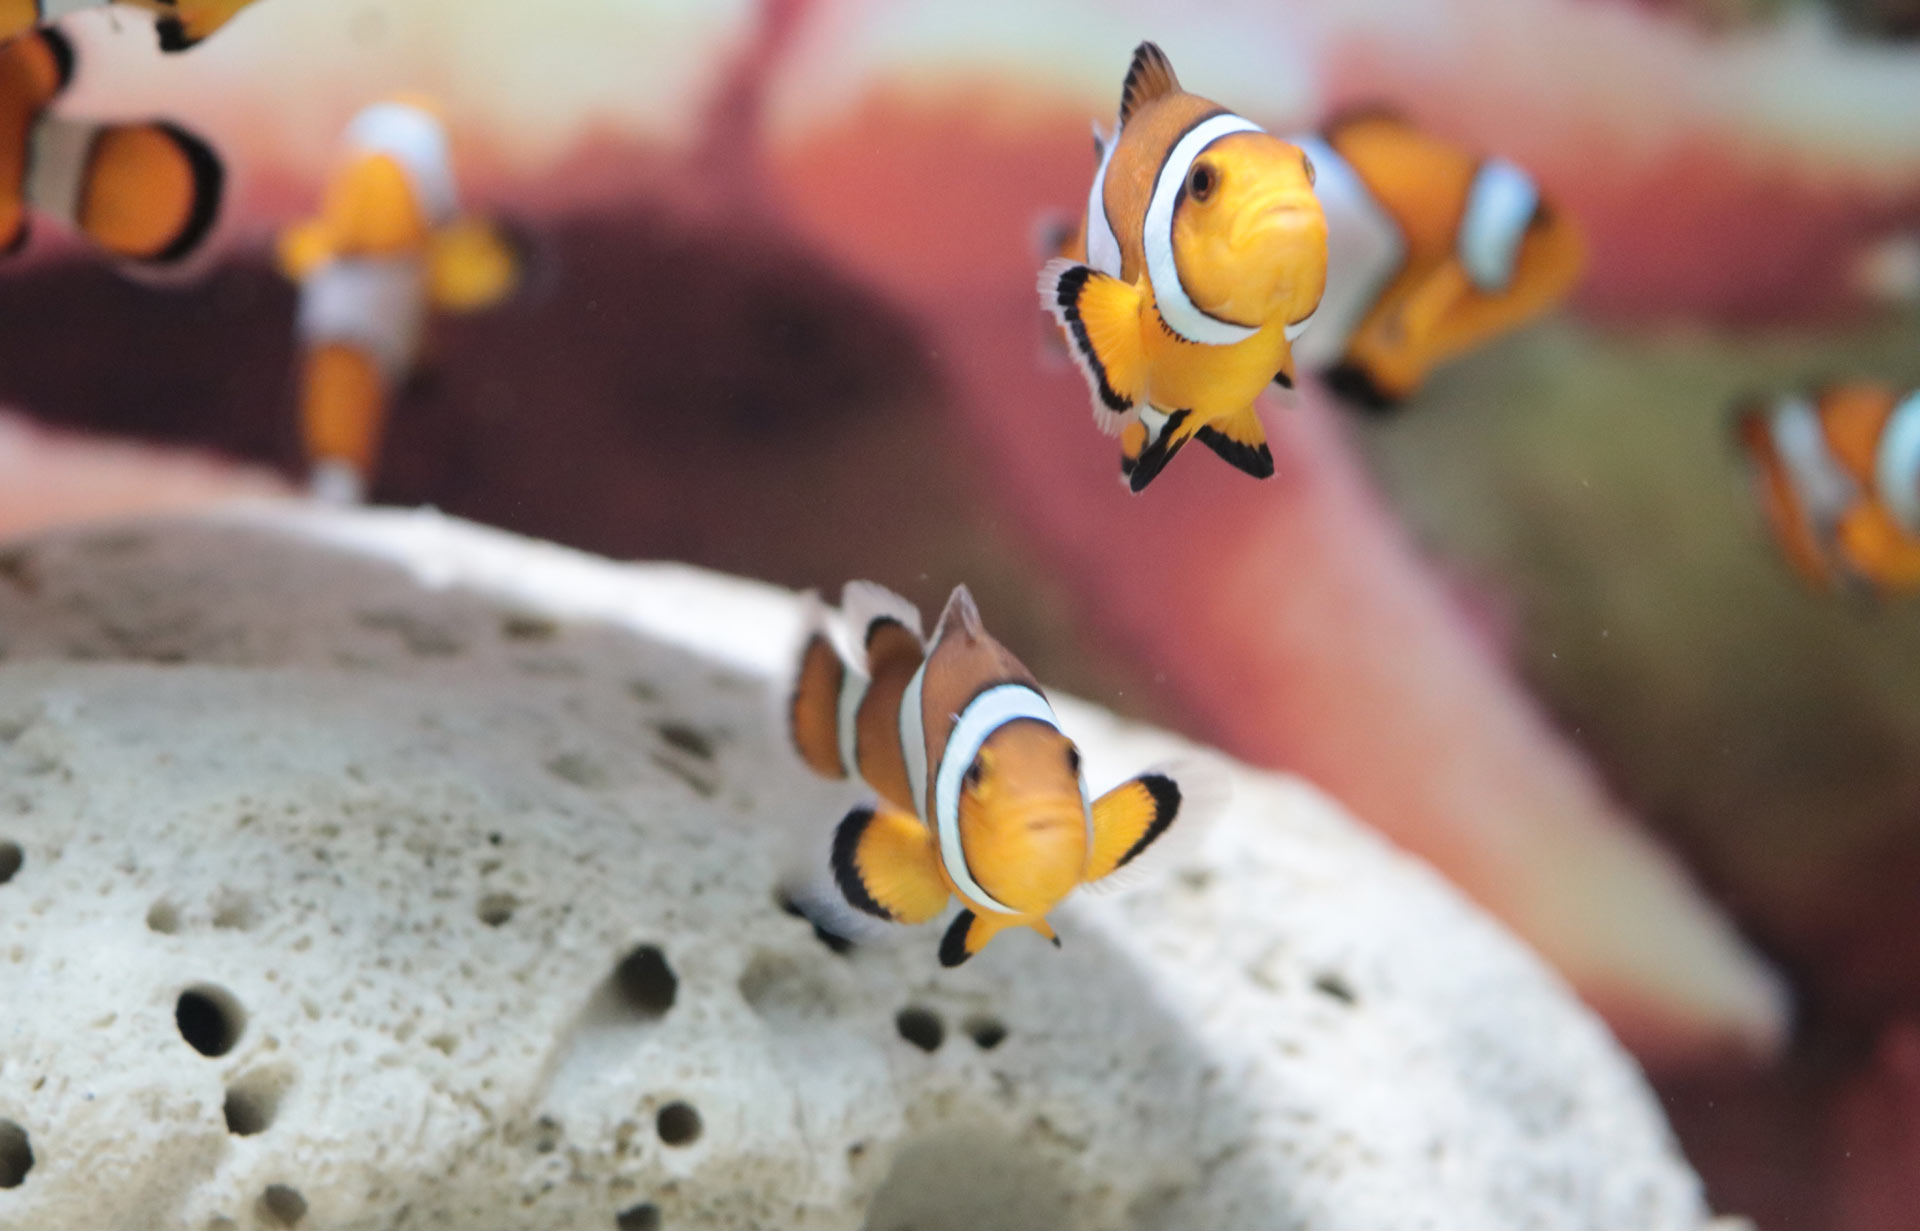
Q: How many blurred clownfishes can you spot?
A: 5